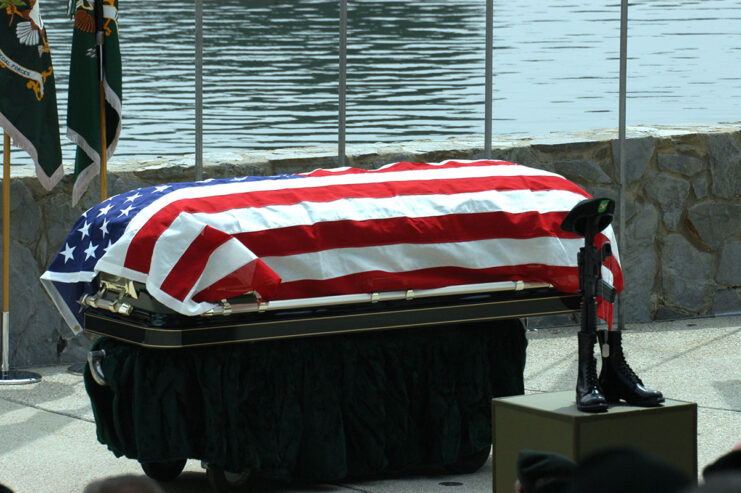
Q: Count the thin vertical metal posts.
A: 4